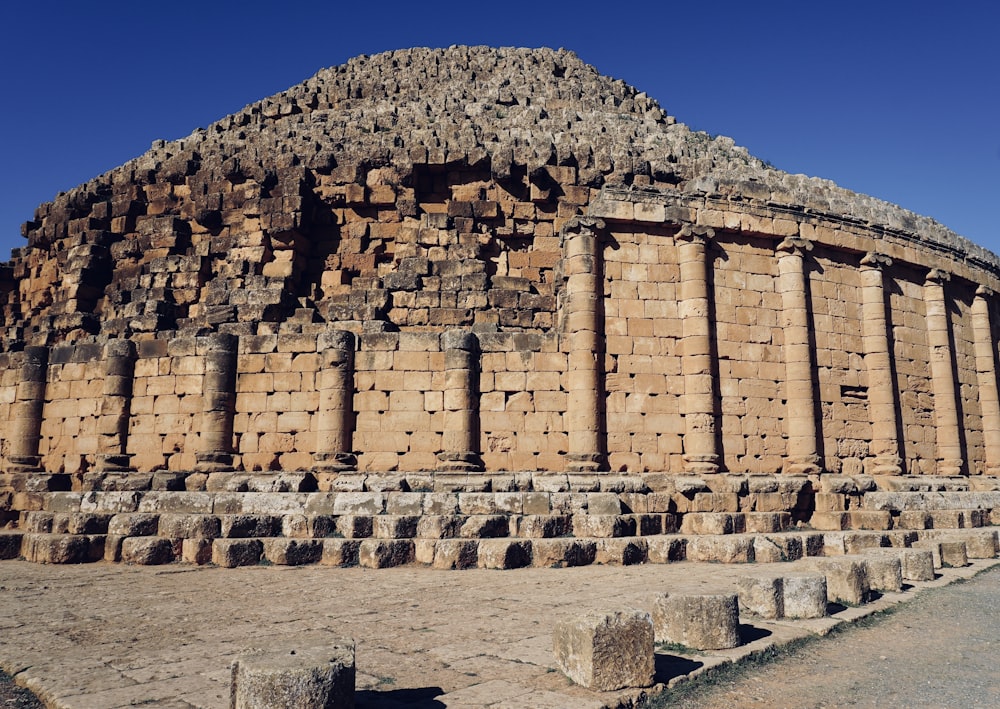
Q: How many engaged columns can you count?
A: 11